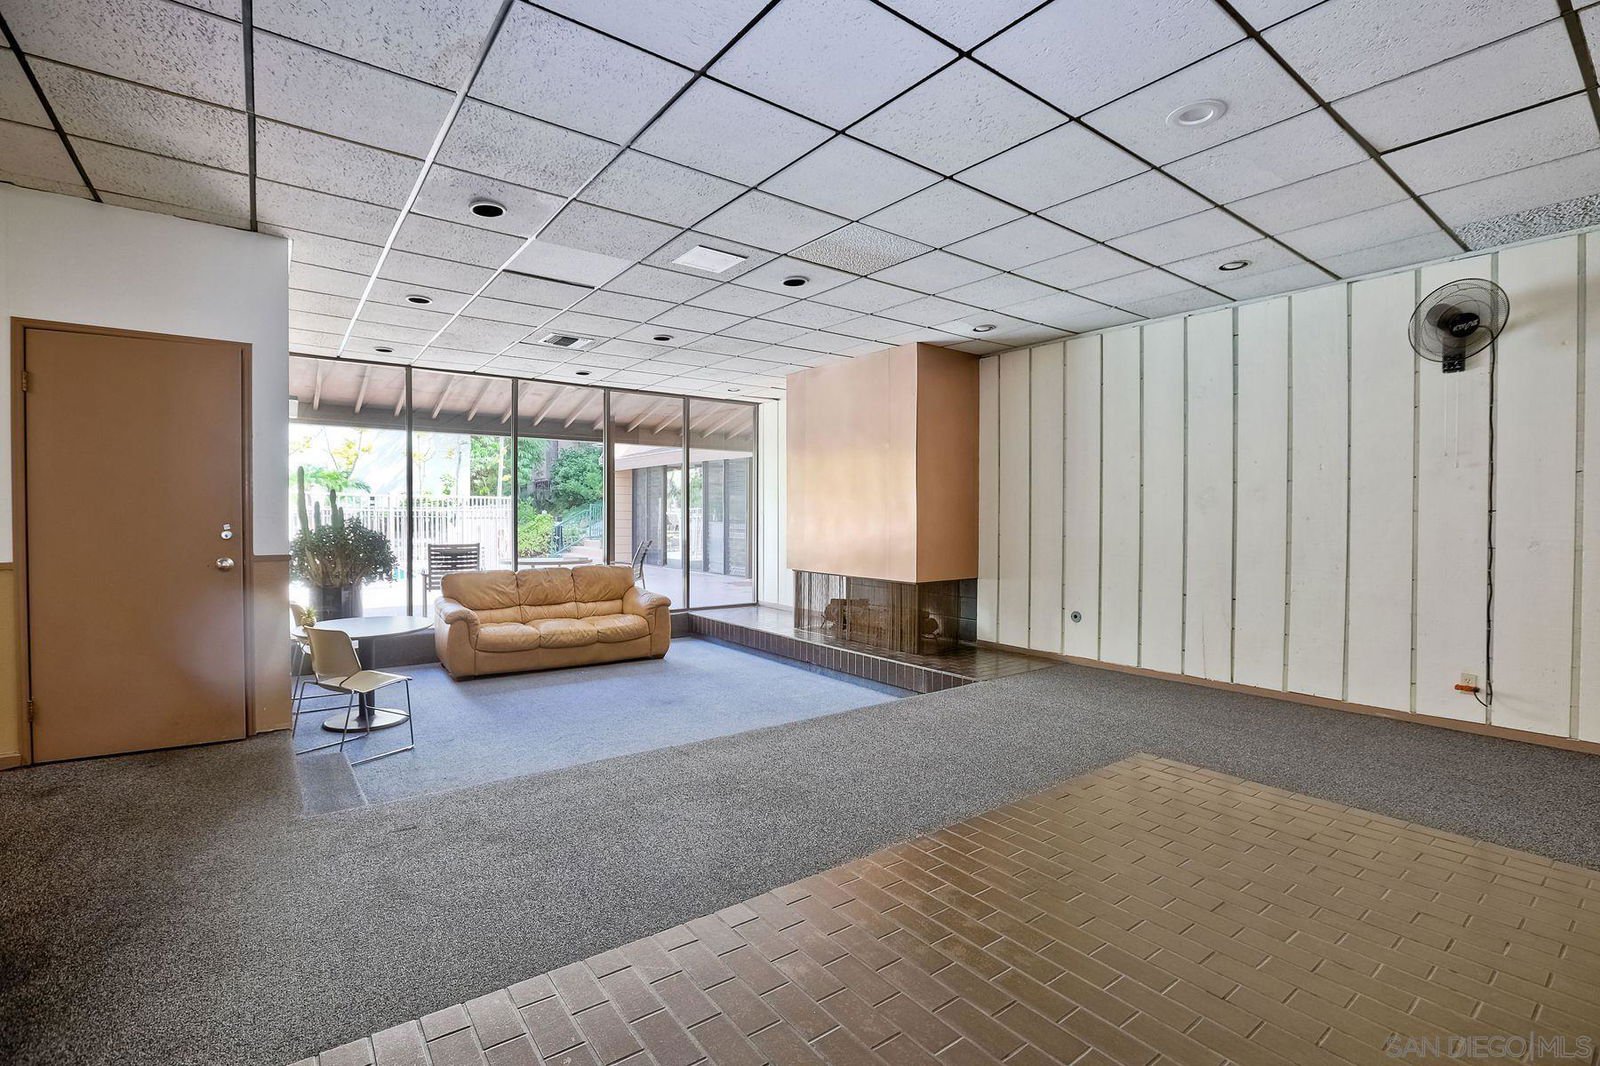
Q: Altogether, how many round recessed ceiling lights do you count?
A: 10